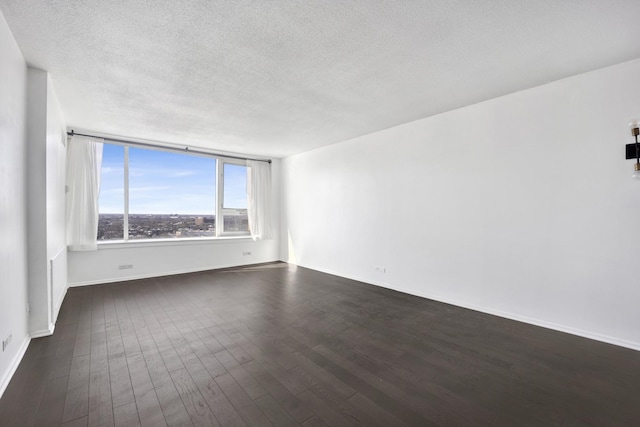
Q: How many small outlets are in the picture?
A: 4